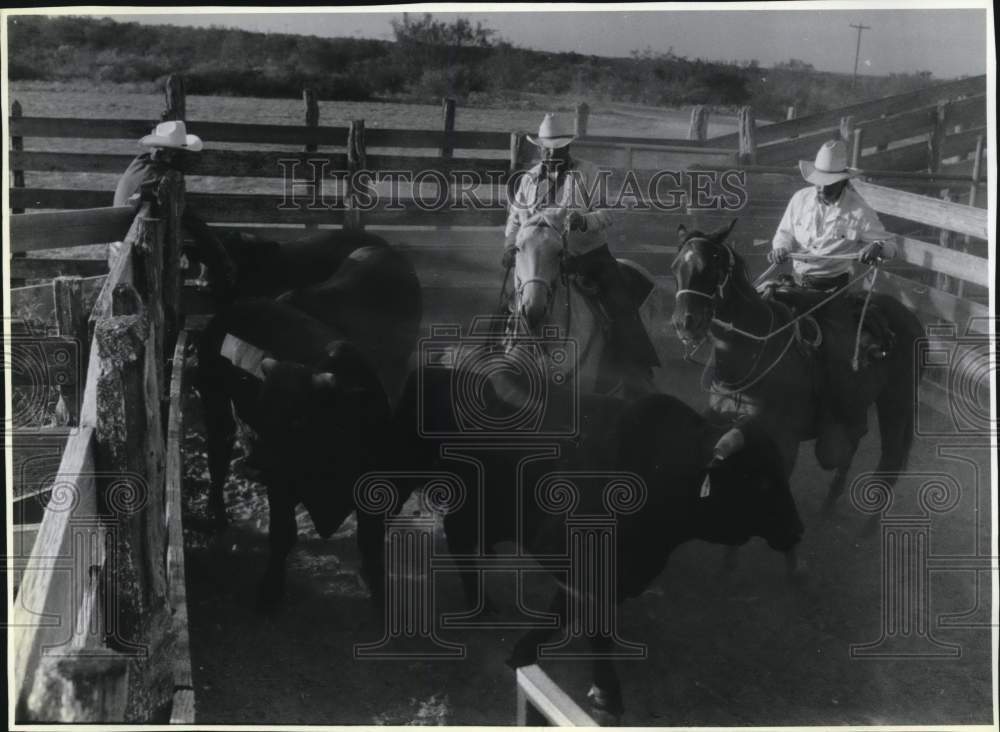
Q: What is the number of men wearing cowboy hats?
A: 3